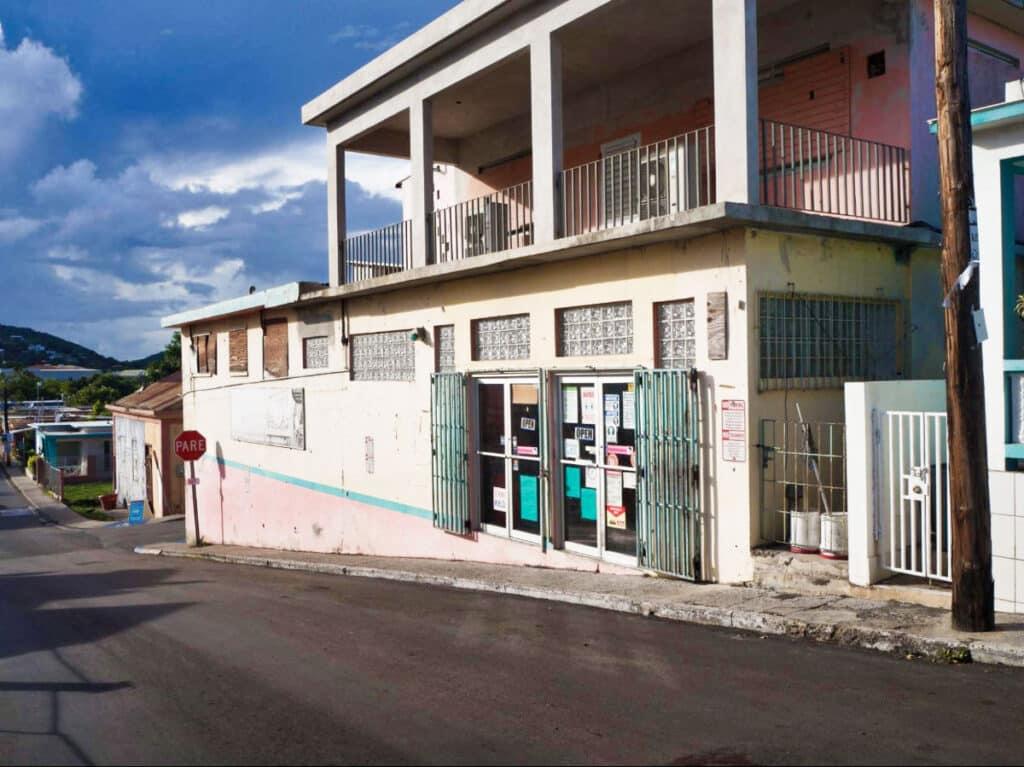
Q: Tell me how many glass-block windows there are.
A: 6